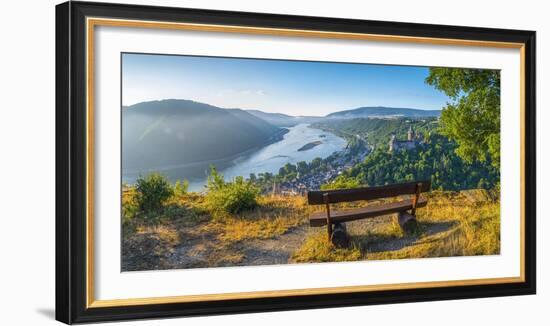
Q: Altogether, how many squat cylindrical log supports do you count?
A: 2